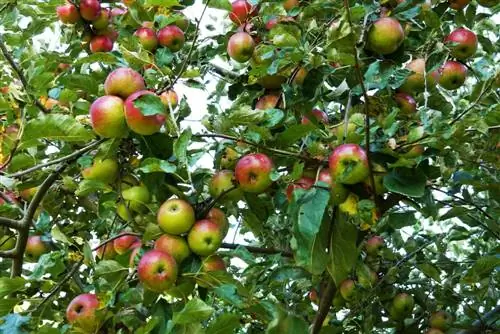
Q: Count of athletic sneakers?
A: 0